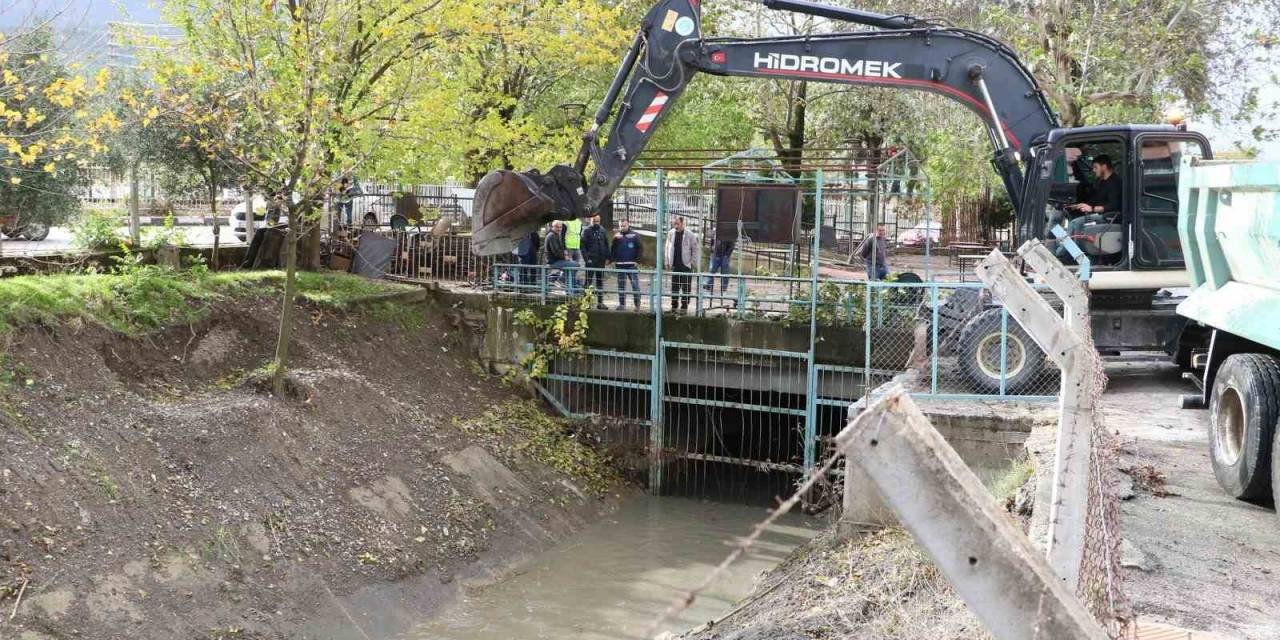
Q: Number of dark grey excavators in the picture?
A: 1